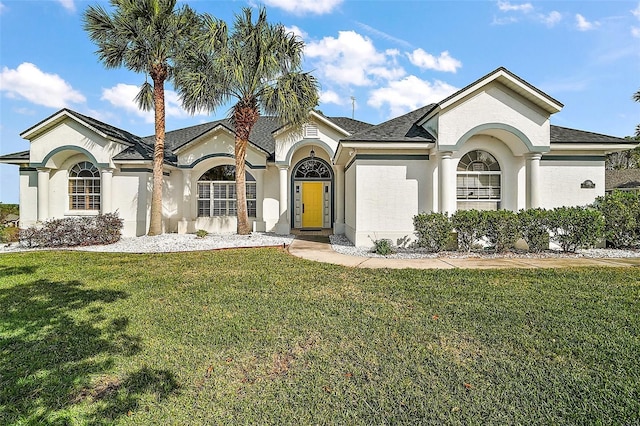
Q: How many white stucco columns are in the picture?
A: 8